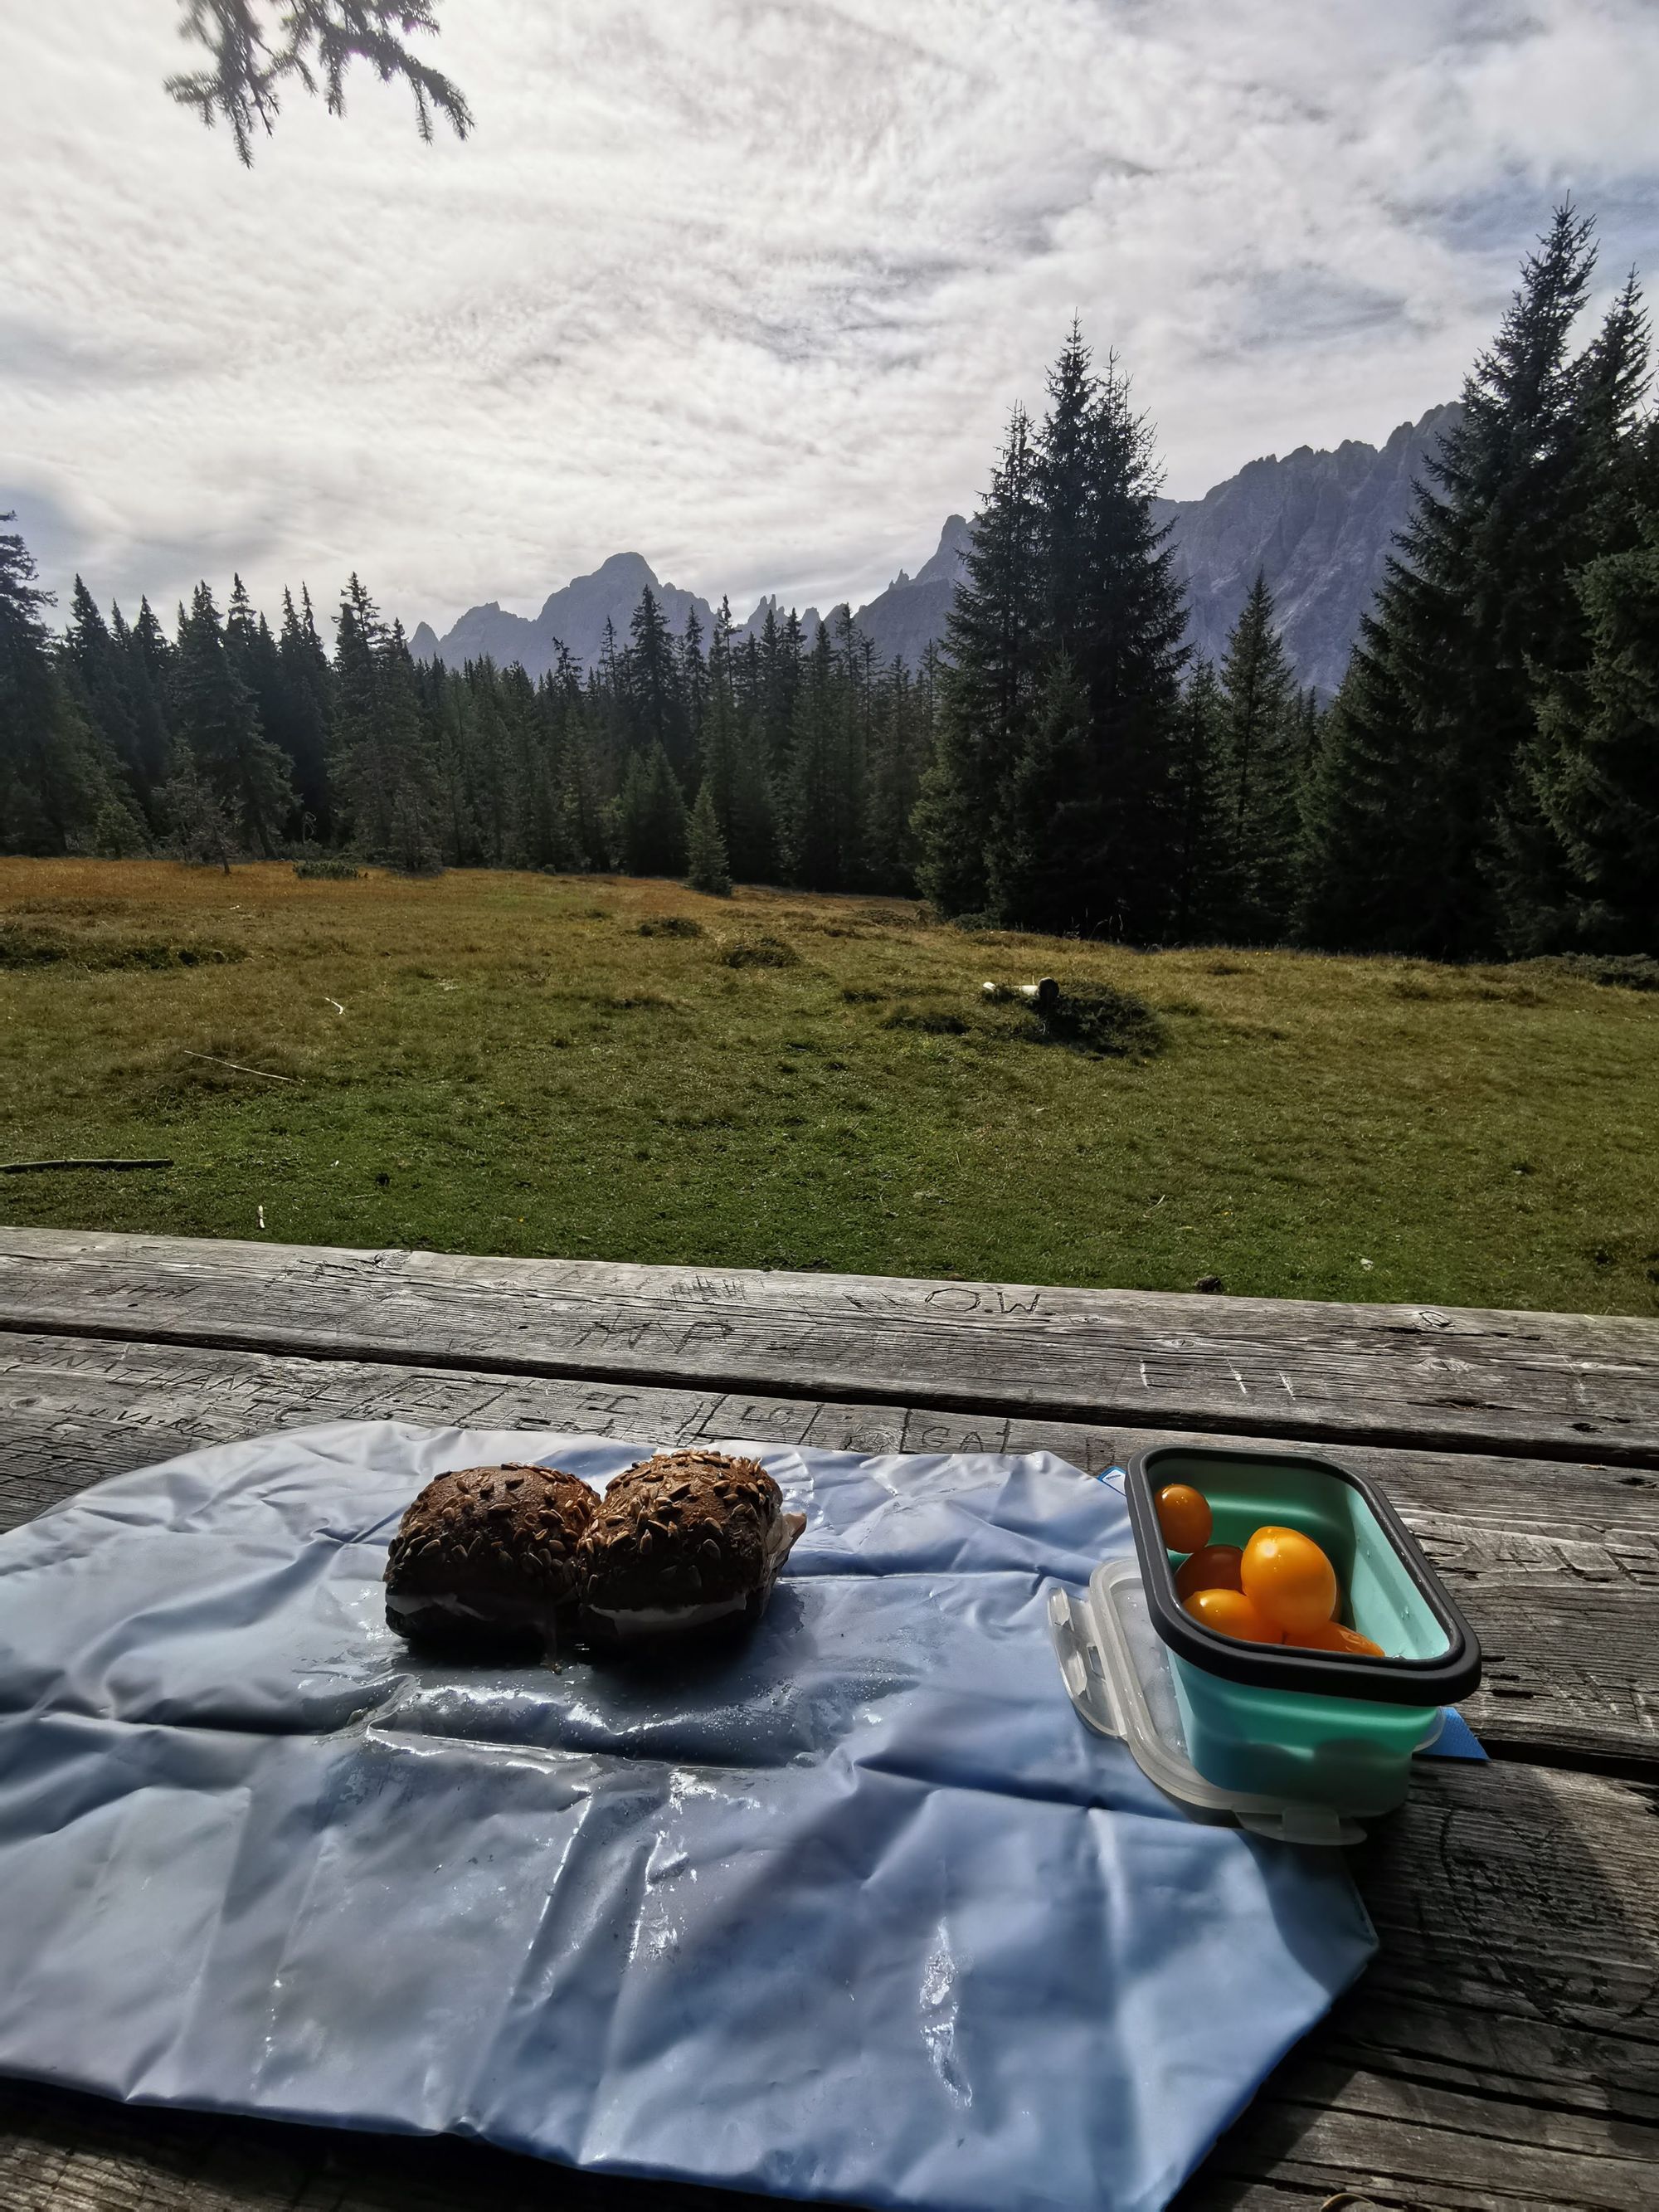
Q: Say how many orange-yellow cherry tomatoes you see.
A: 5